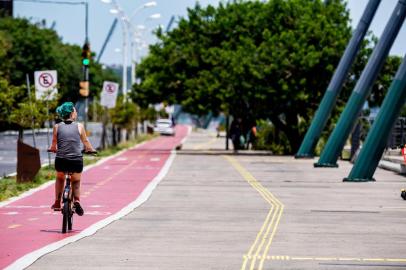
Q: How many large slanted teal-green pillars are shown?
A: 3